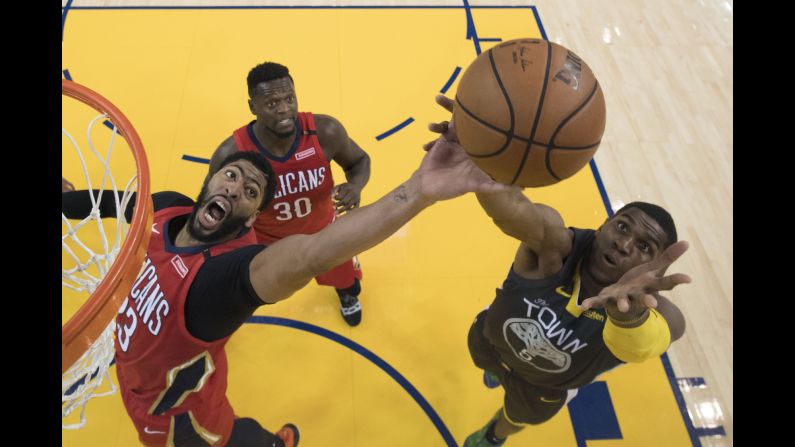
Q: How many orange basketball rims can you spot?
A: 1